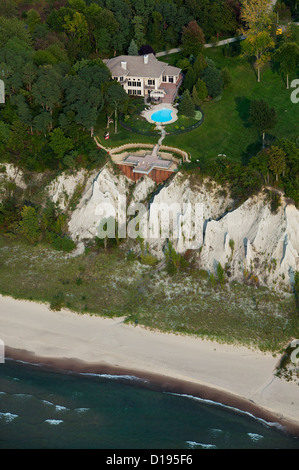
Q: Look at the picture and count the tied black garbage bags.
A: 0